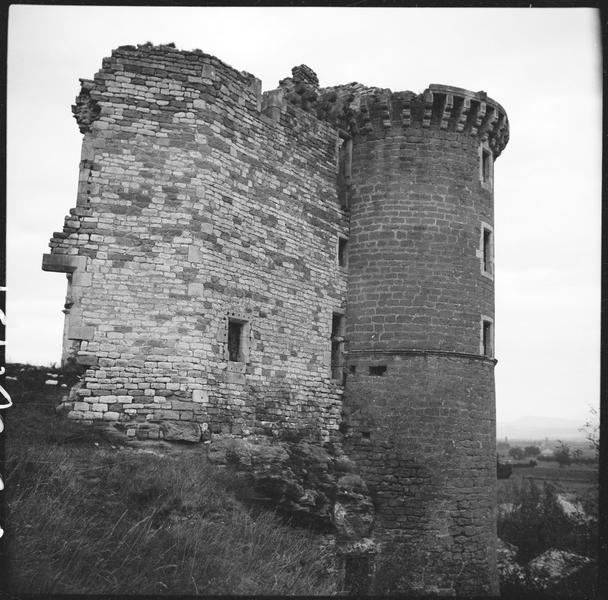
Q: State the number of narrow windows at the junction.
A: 3